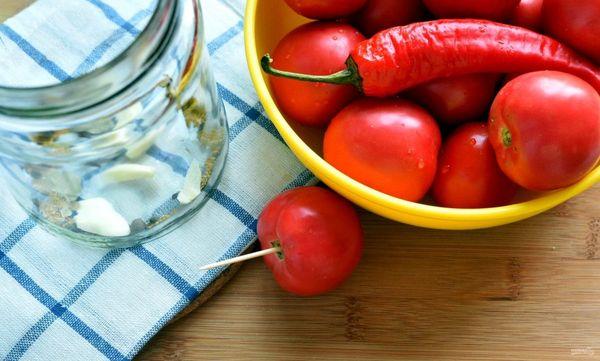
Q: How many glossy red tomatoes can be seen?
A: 11